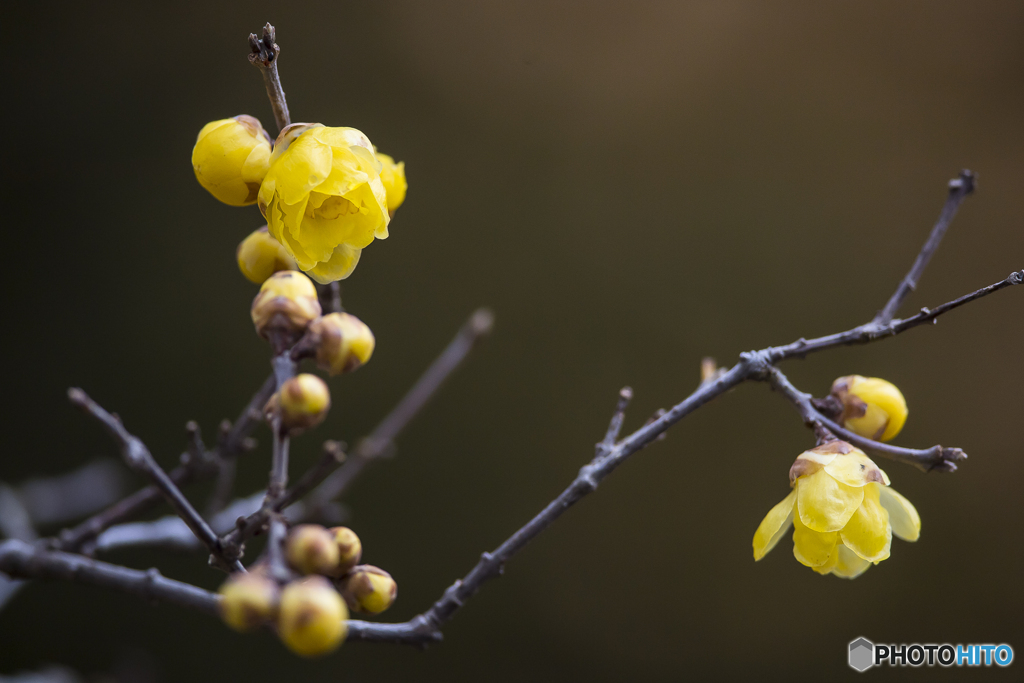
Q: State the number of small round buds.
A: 11